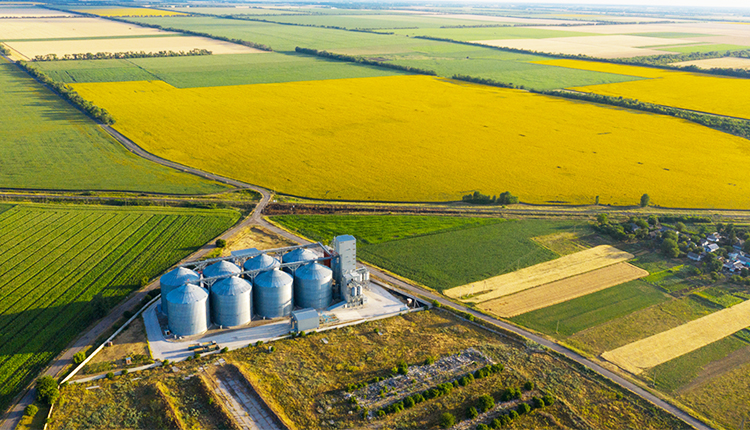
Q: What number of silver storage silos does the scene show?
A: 8